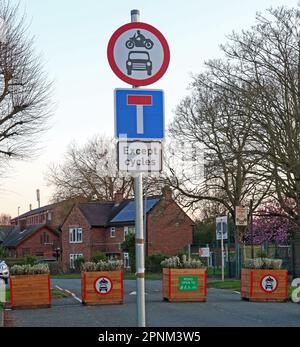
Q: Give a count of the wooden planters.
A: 4